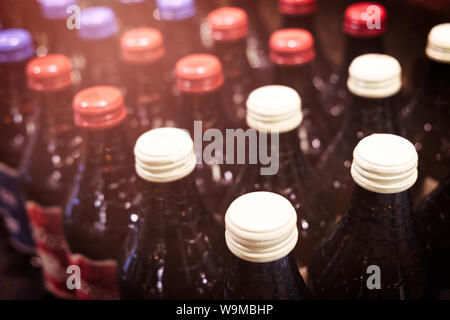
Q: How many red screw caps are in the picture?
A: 8